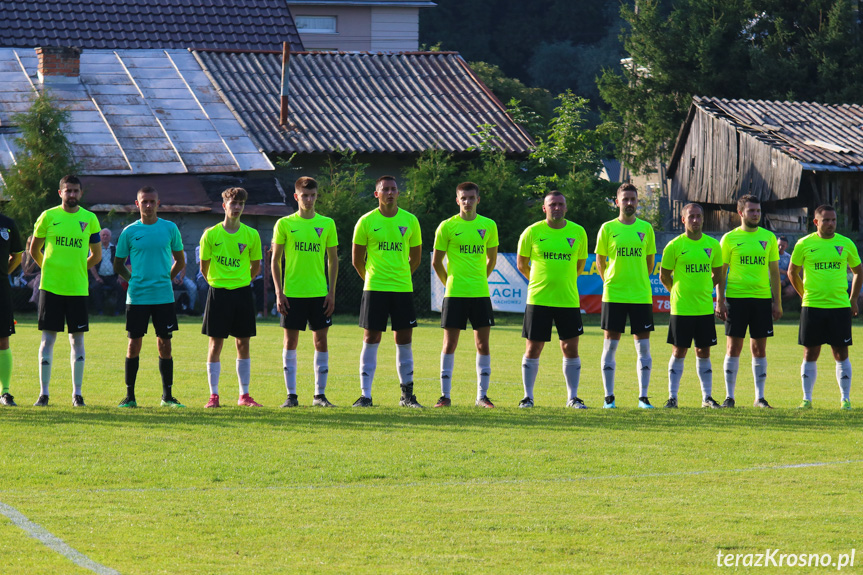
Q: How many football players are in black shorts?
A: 11